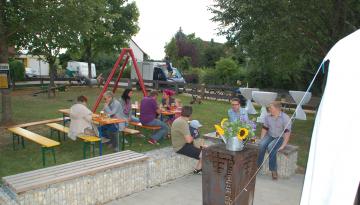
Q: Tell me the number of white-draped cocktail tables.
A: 3